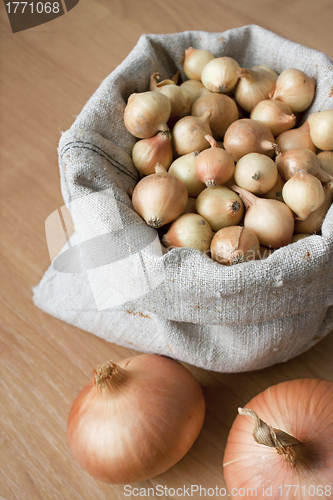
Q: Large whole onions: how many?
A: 2